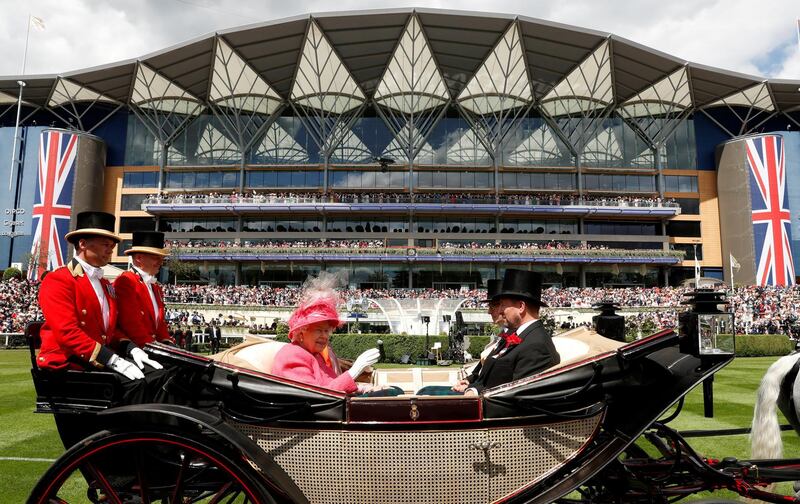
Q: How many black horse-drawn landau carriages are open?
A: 1